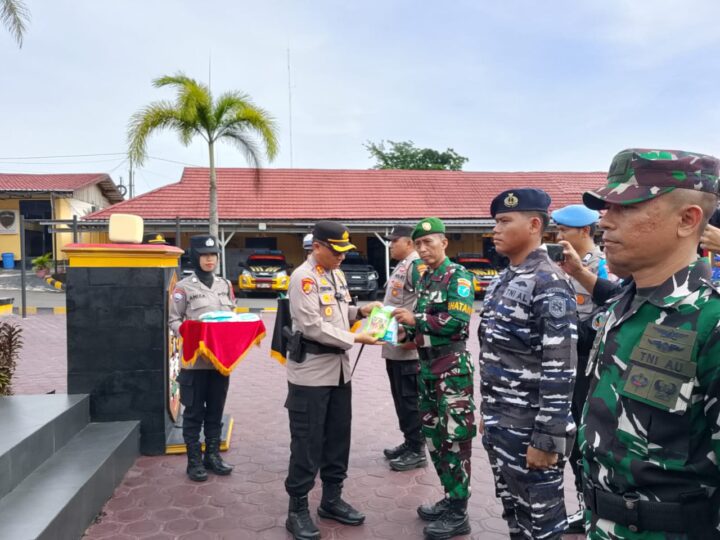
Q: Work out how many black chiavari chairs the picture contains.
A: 0